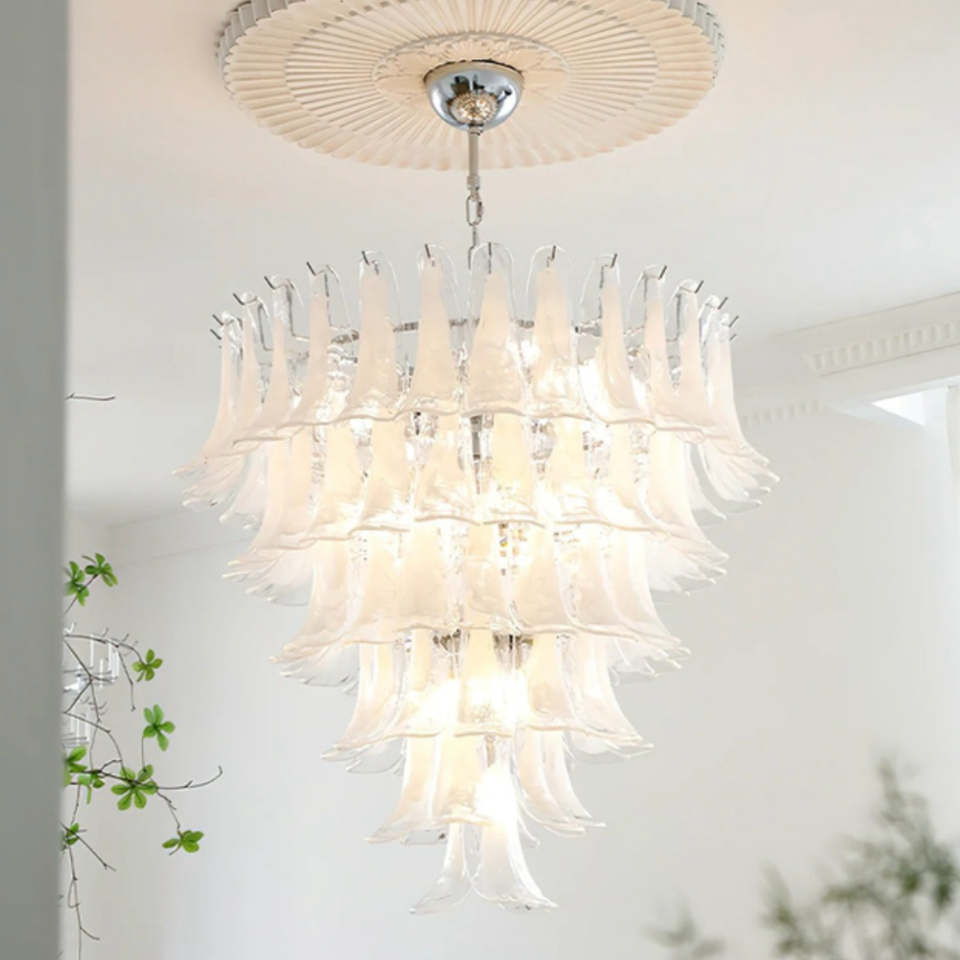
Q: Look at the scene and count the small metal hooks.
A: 15